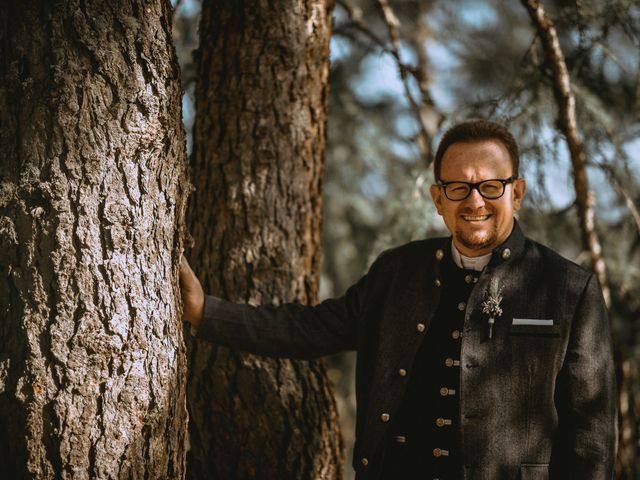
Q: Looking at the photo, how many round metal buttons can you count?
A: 14